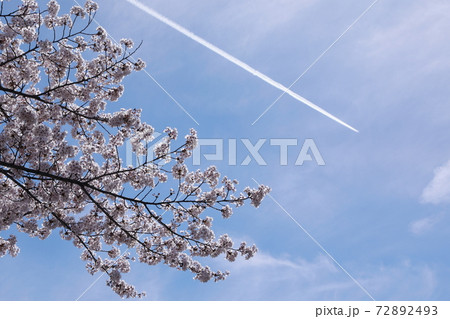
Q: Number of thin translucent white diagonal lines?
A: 4